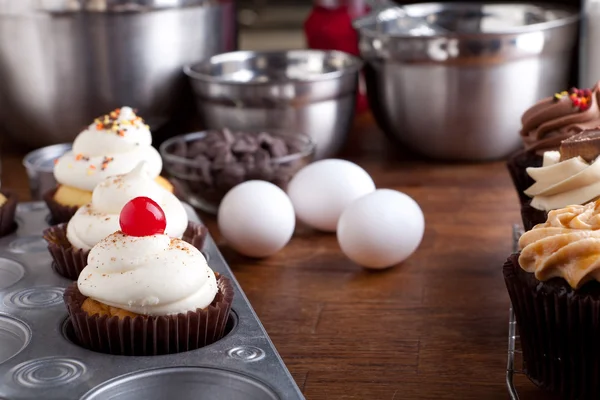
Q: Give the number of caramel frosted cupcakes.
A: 1